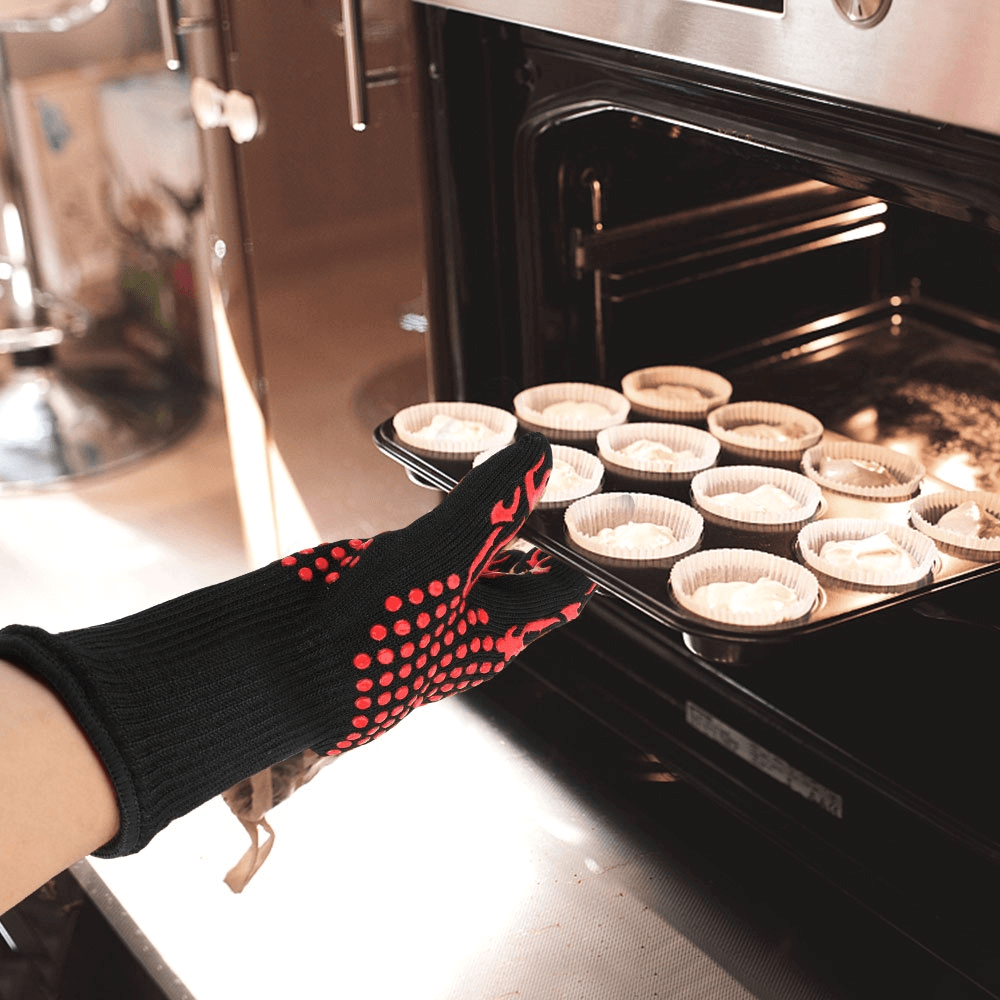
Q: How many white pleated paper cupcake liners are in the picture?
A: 12